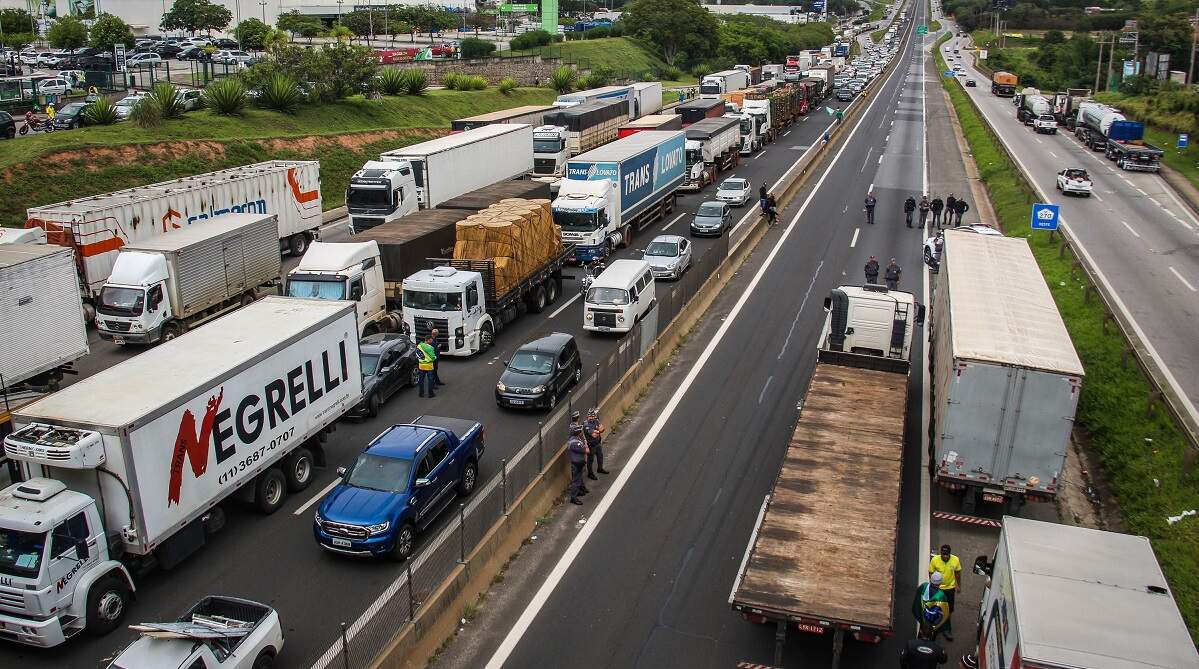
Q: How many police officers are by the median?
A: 3